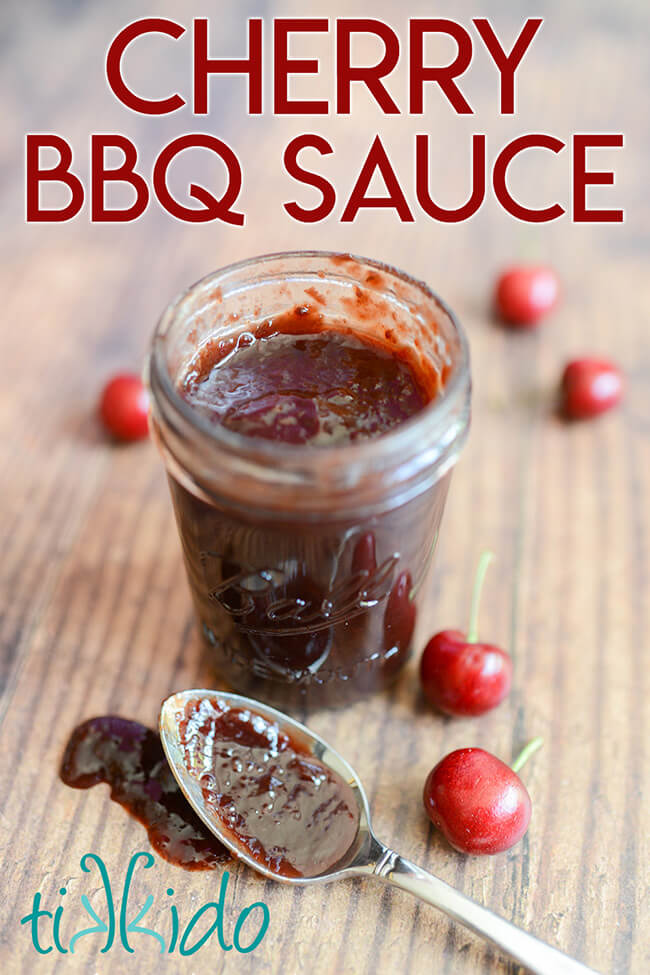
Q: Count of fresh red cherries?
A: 5